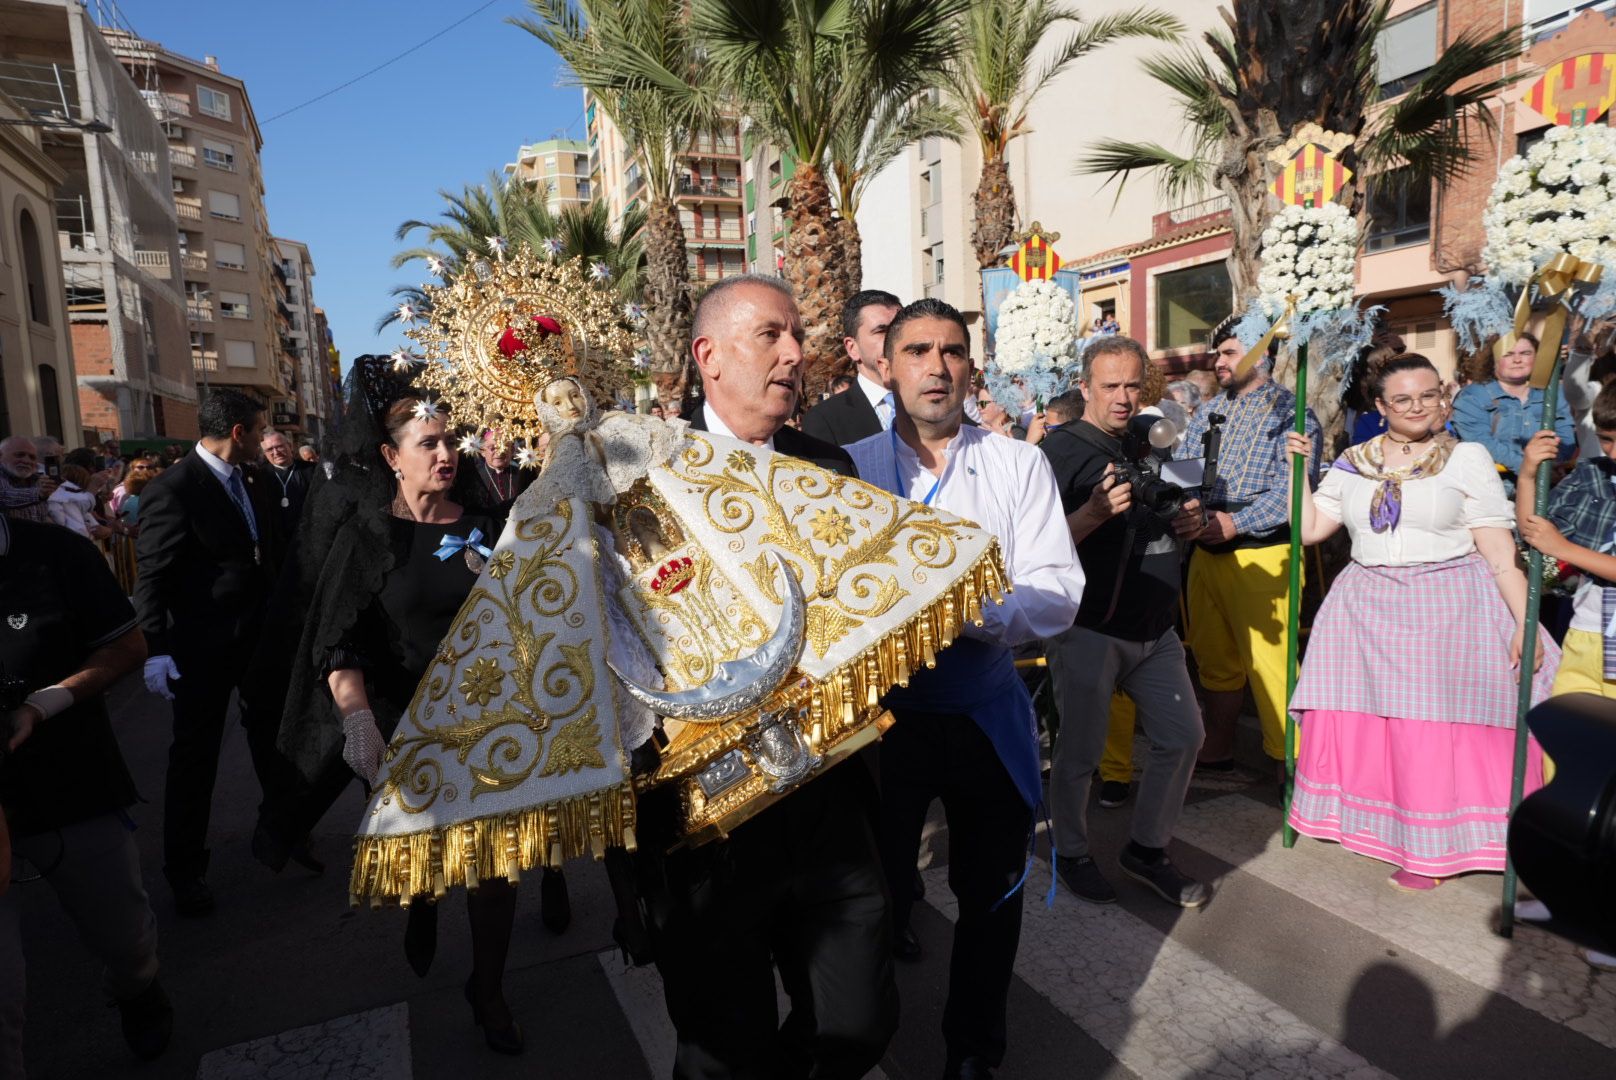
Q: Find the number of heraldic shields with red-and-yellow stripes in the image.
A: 3